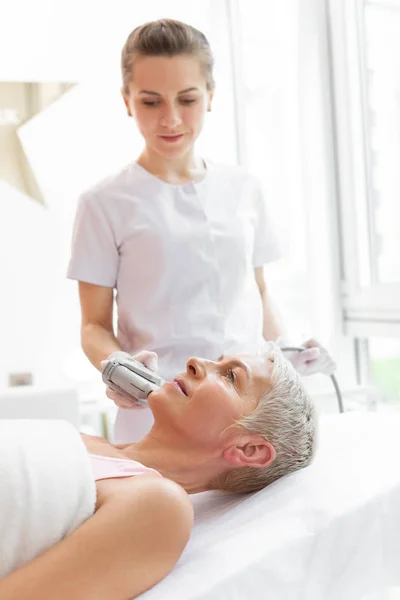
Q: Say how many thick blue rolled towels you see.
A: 0